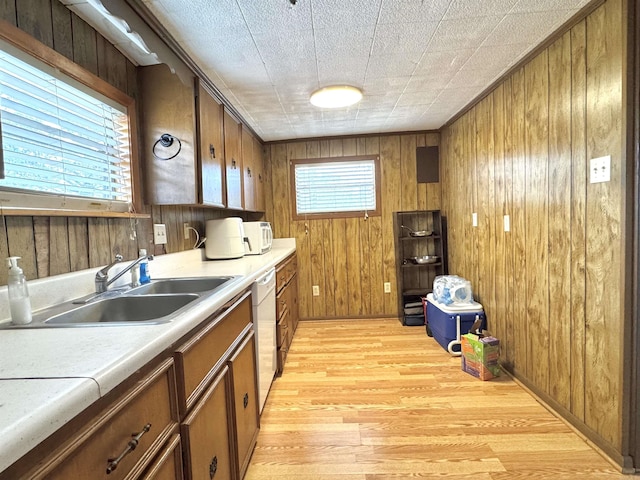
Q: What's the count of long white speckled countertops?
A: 1